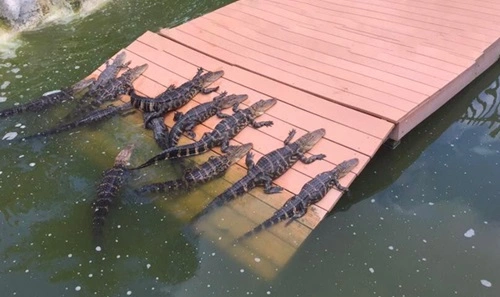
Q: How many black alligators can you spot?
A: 12